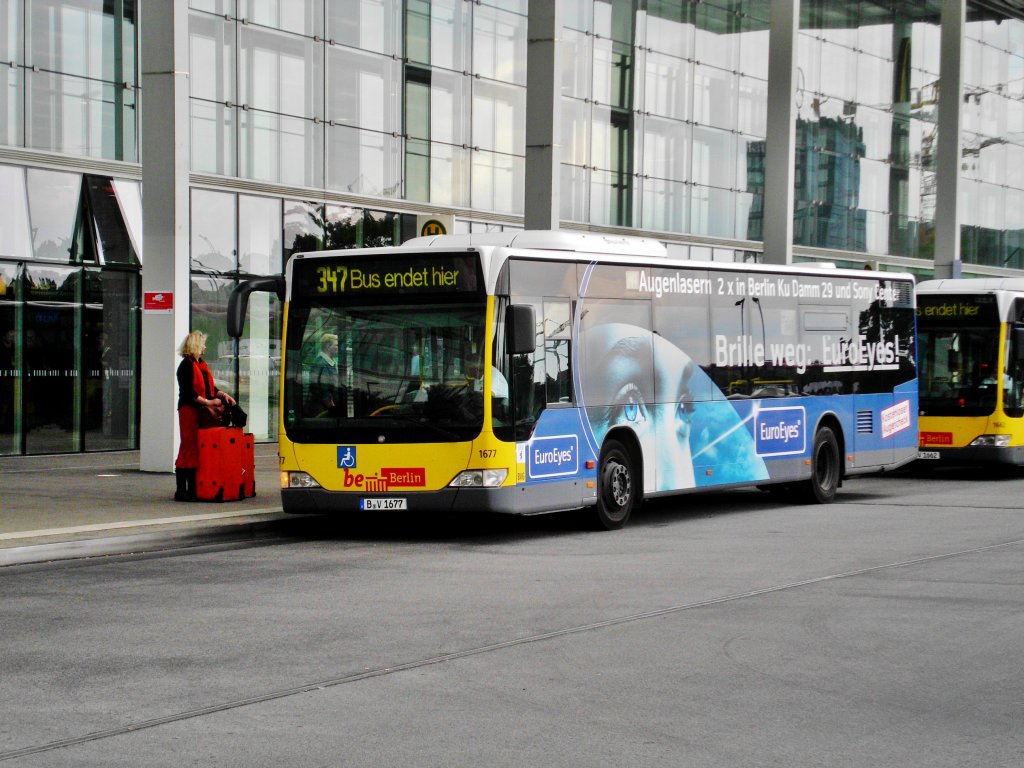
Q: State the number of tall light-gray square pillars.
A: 4